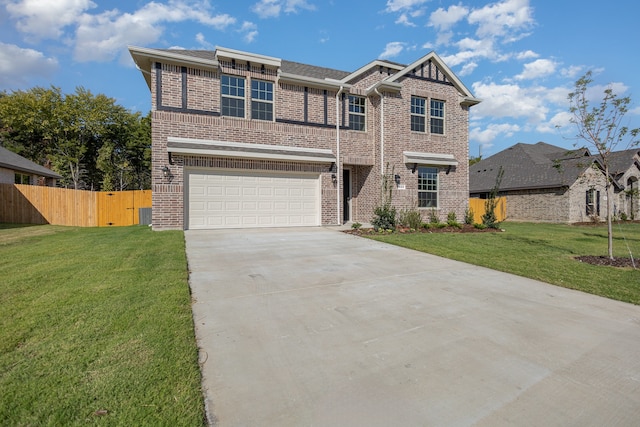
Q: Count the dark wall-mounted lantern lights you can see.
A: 3